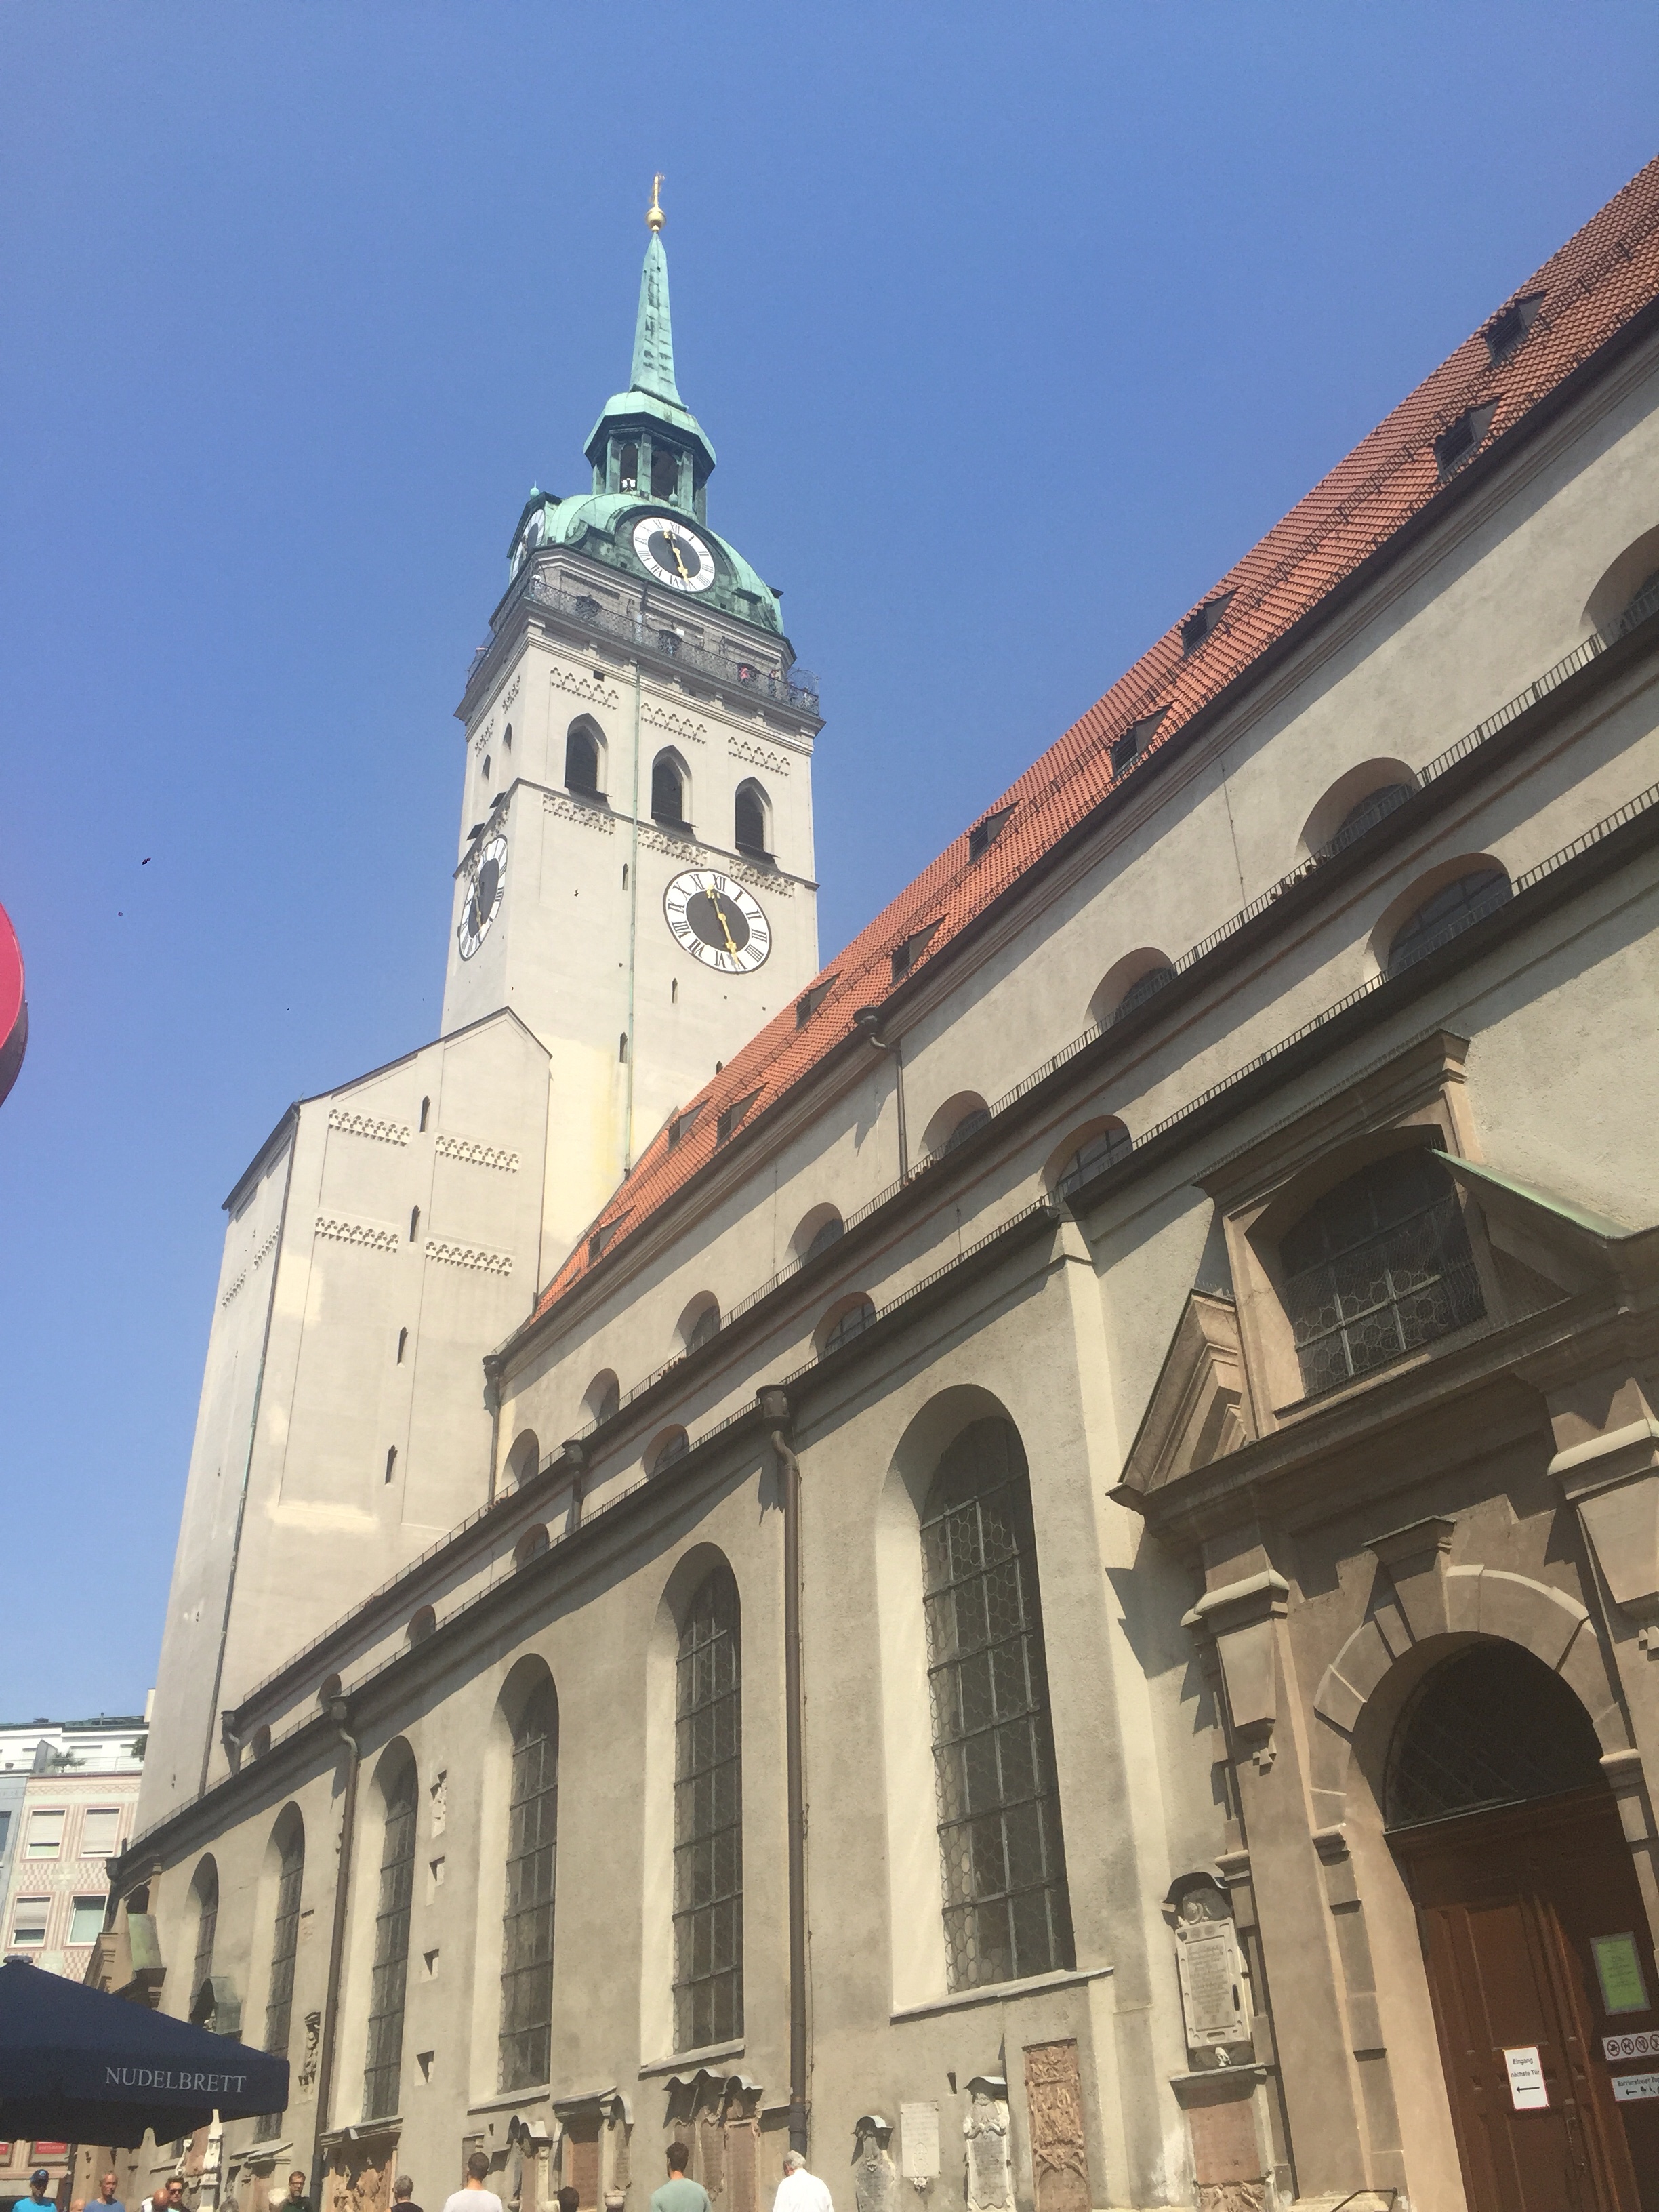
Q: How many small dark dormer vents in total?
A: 10